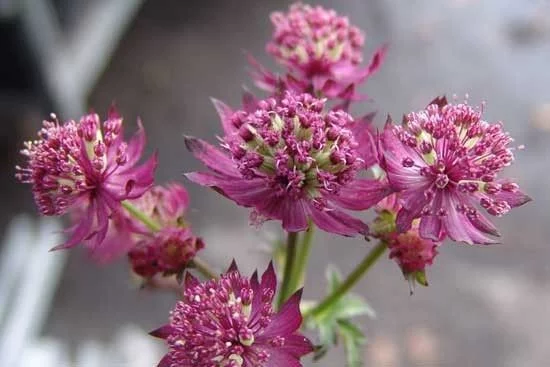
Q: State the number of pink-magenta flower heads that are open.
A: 5